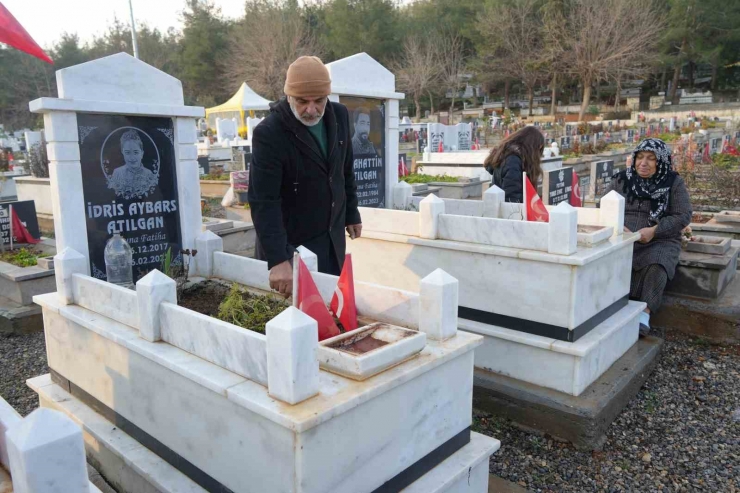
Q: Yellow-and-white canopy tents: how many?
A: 1